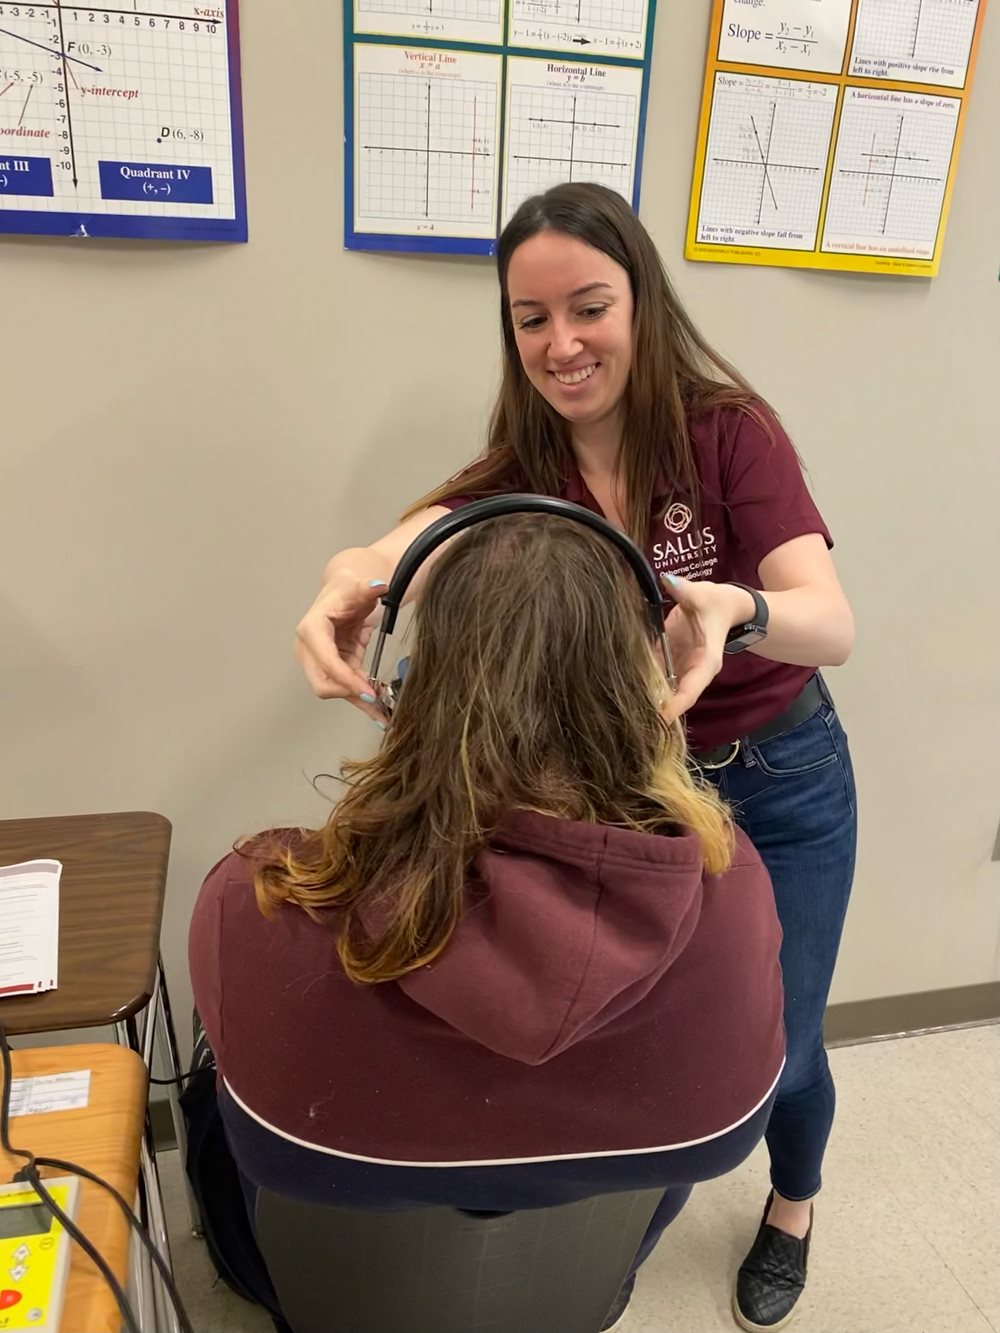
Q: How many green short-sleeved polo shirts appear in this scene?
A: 0